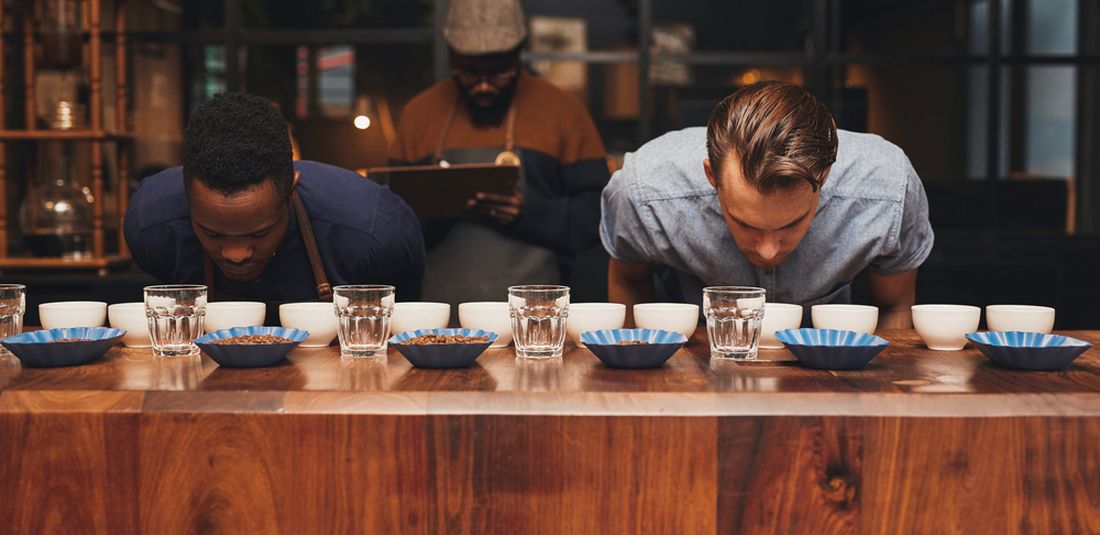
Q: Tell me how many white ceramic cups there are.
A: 12